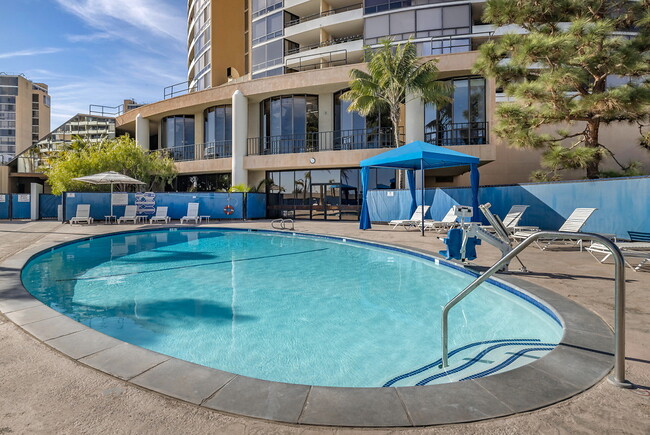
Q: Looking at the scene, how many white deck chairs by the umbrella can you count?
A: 4